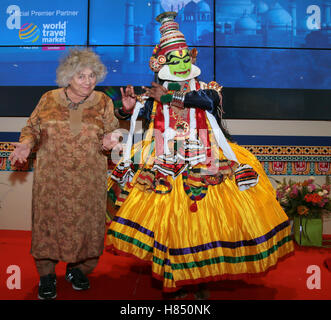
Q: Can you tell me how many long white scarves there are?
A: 4